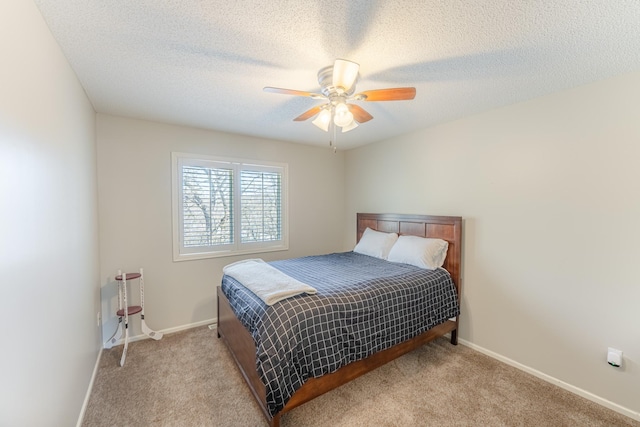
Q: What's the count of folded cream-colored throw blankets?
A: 1